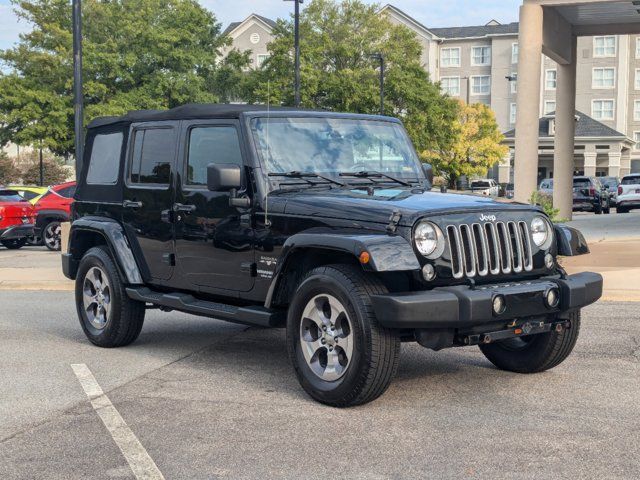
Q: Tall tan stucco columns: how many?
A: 2